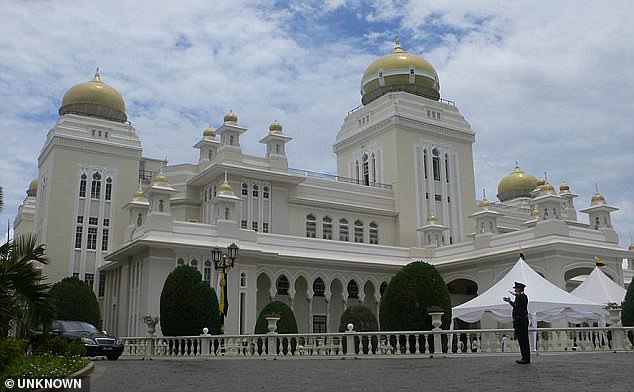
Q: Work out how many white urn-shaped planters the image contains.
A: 4